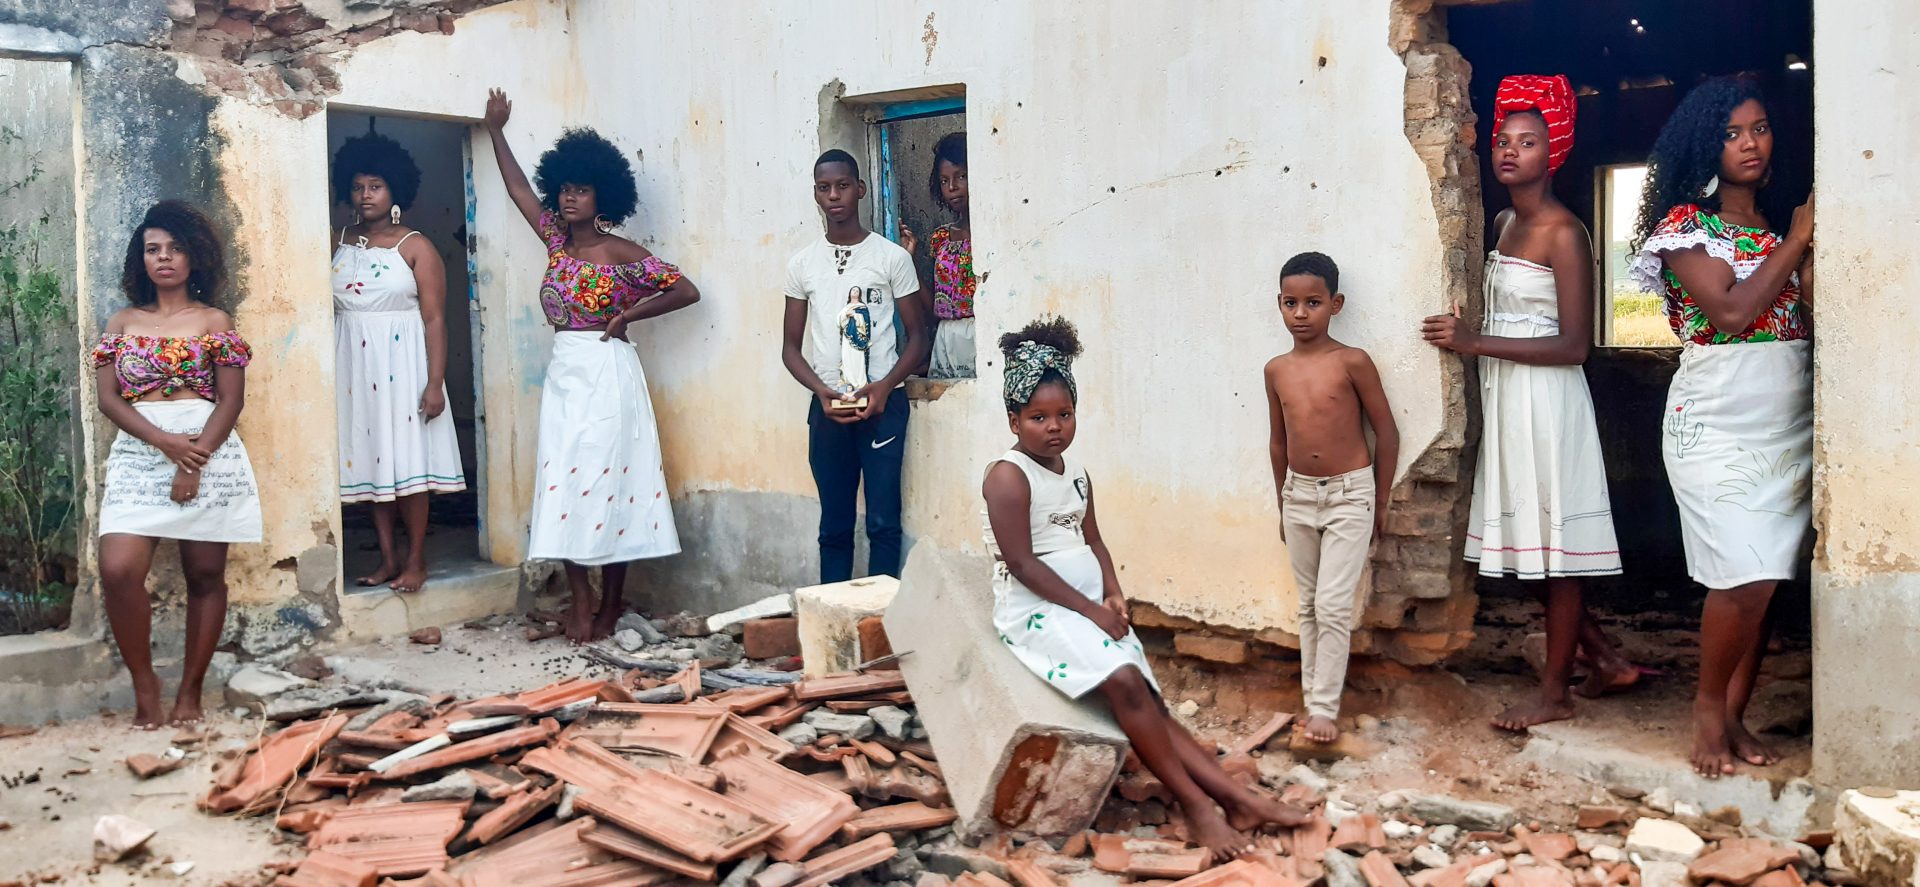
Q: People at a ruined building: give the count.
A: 9